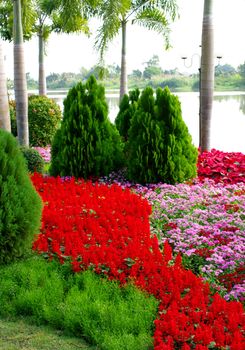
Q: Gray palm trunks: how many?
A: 5